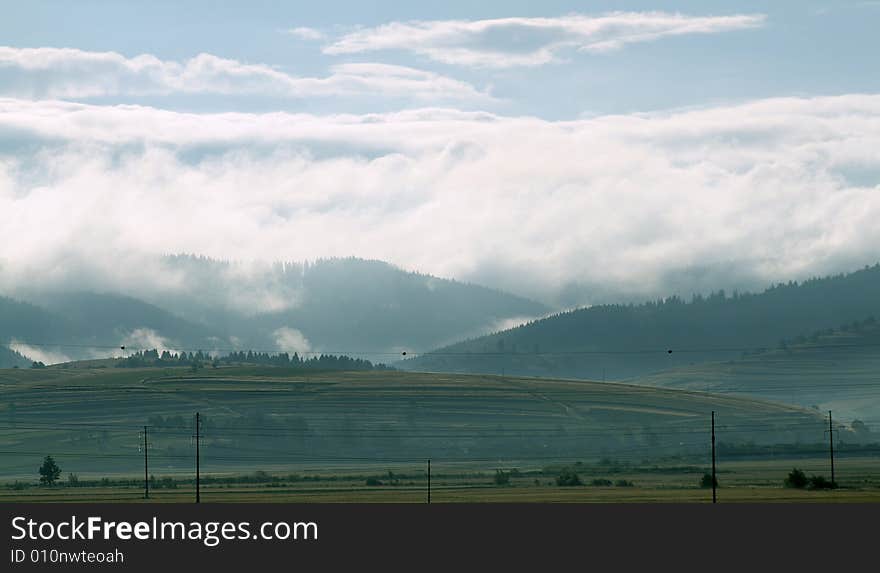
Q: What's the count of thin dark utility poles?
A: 5